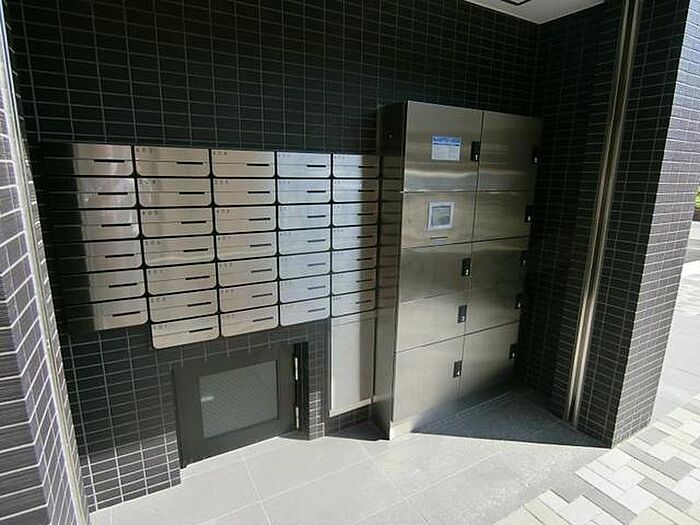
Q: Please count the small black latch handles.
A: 9